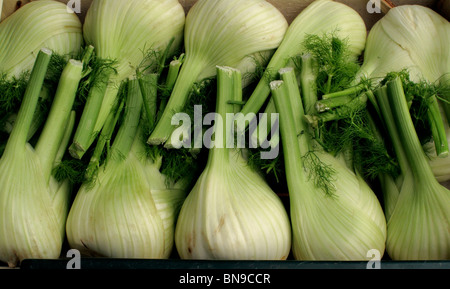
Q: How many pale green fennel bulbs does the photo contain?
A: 10